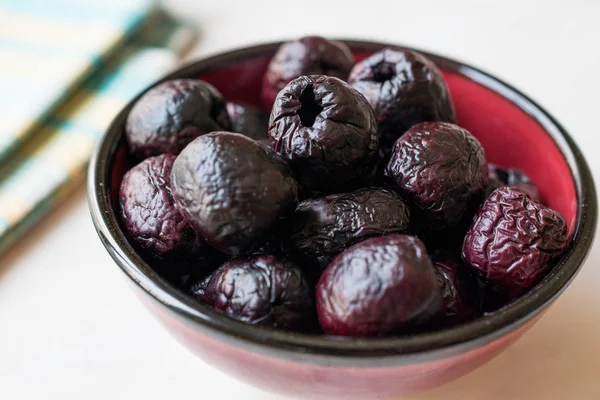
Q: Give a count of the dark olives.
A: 14